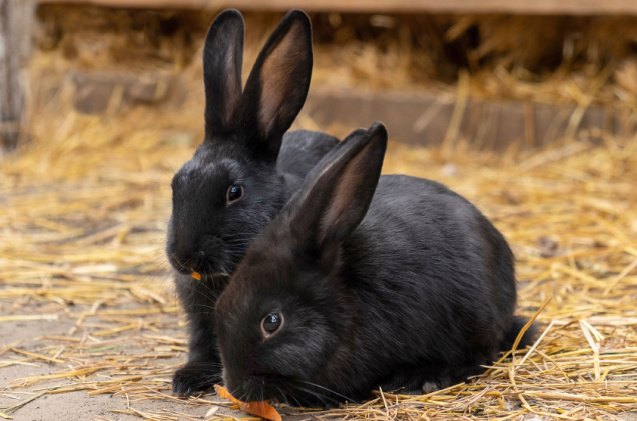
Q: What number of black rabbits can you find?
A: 2